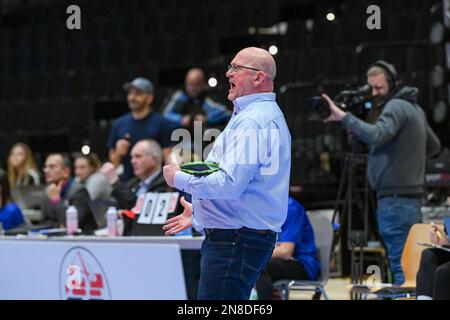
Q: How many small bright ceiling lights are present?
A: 4